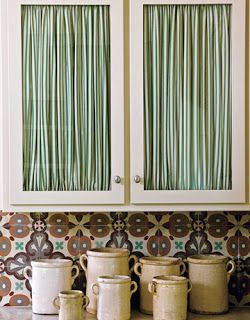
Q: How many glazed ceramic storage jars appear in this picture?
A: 7